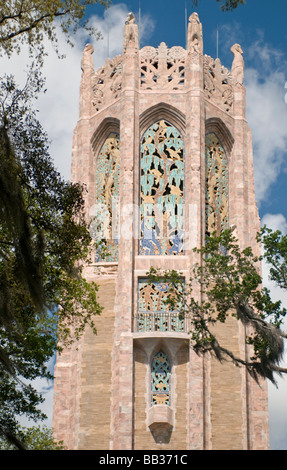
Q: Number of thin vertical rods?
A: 4